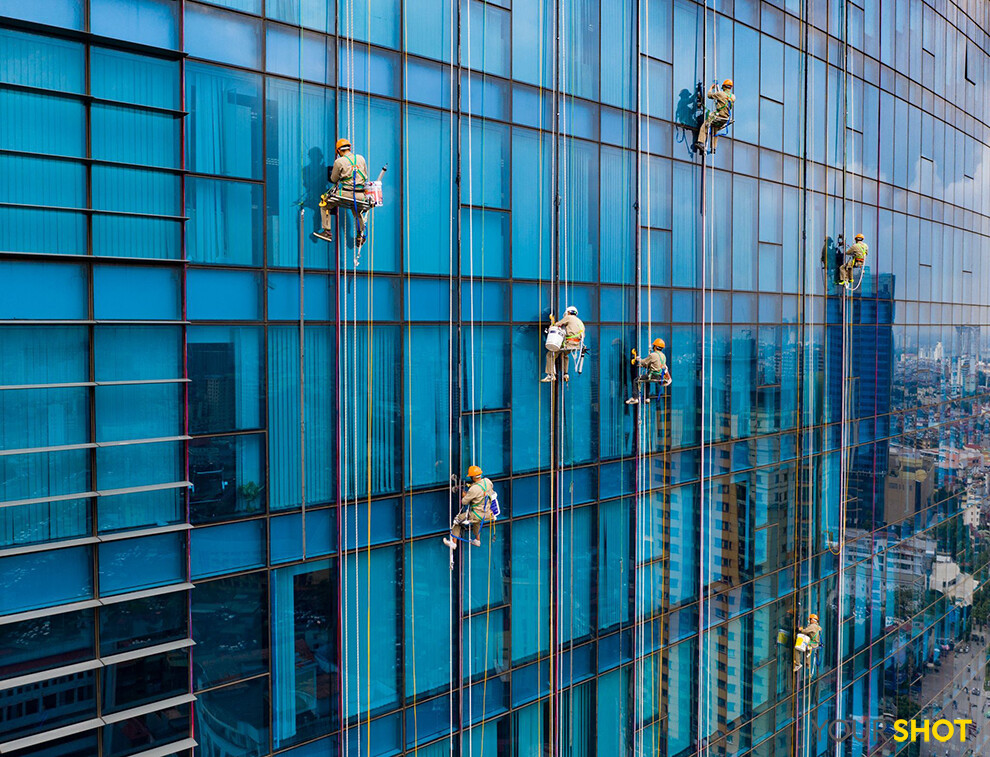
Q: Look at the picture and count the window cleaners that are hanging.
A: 7